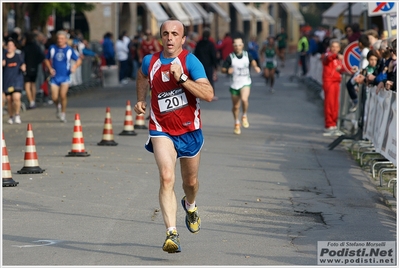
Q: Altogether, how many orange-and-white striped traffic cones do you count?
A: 6